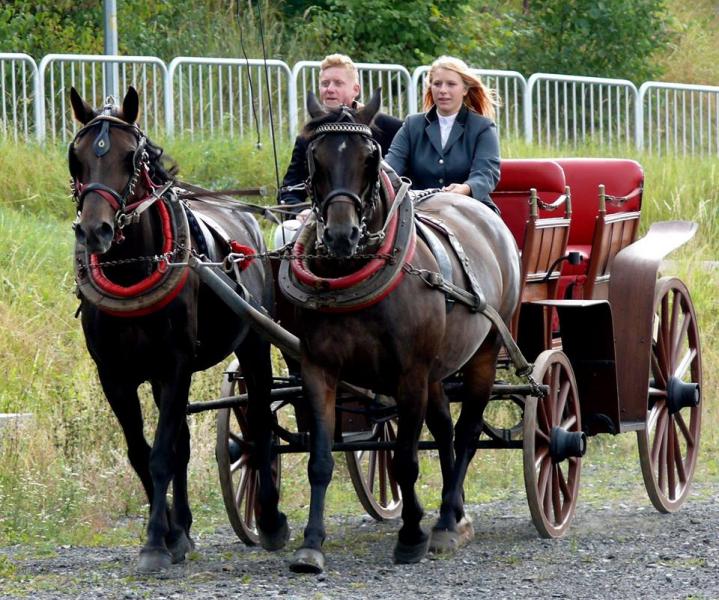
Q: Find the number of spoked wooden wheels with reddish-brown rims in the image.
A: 4